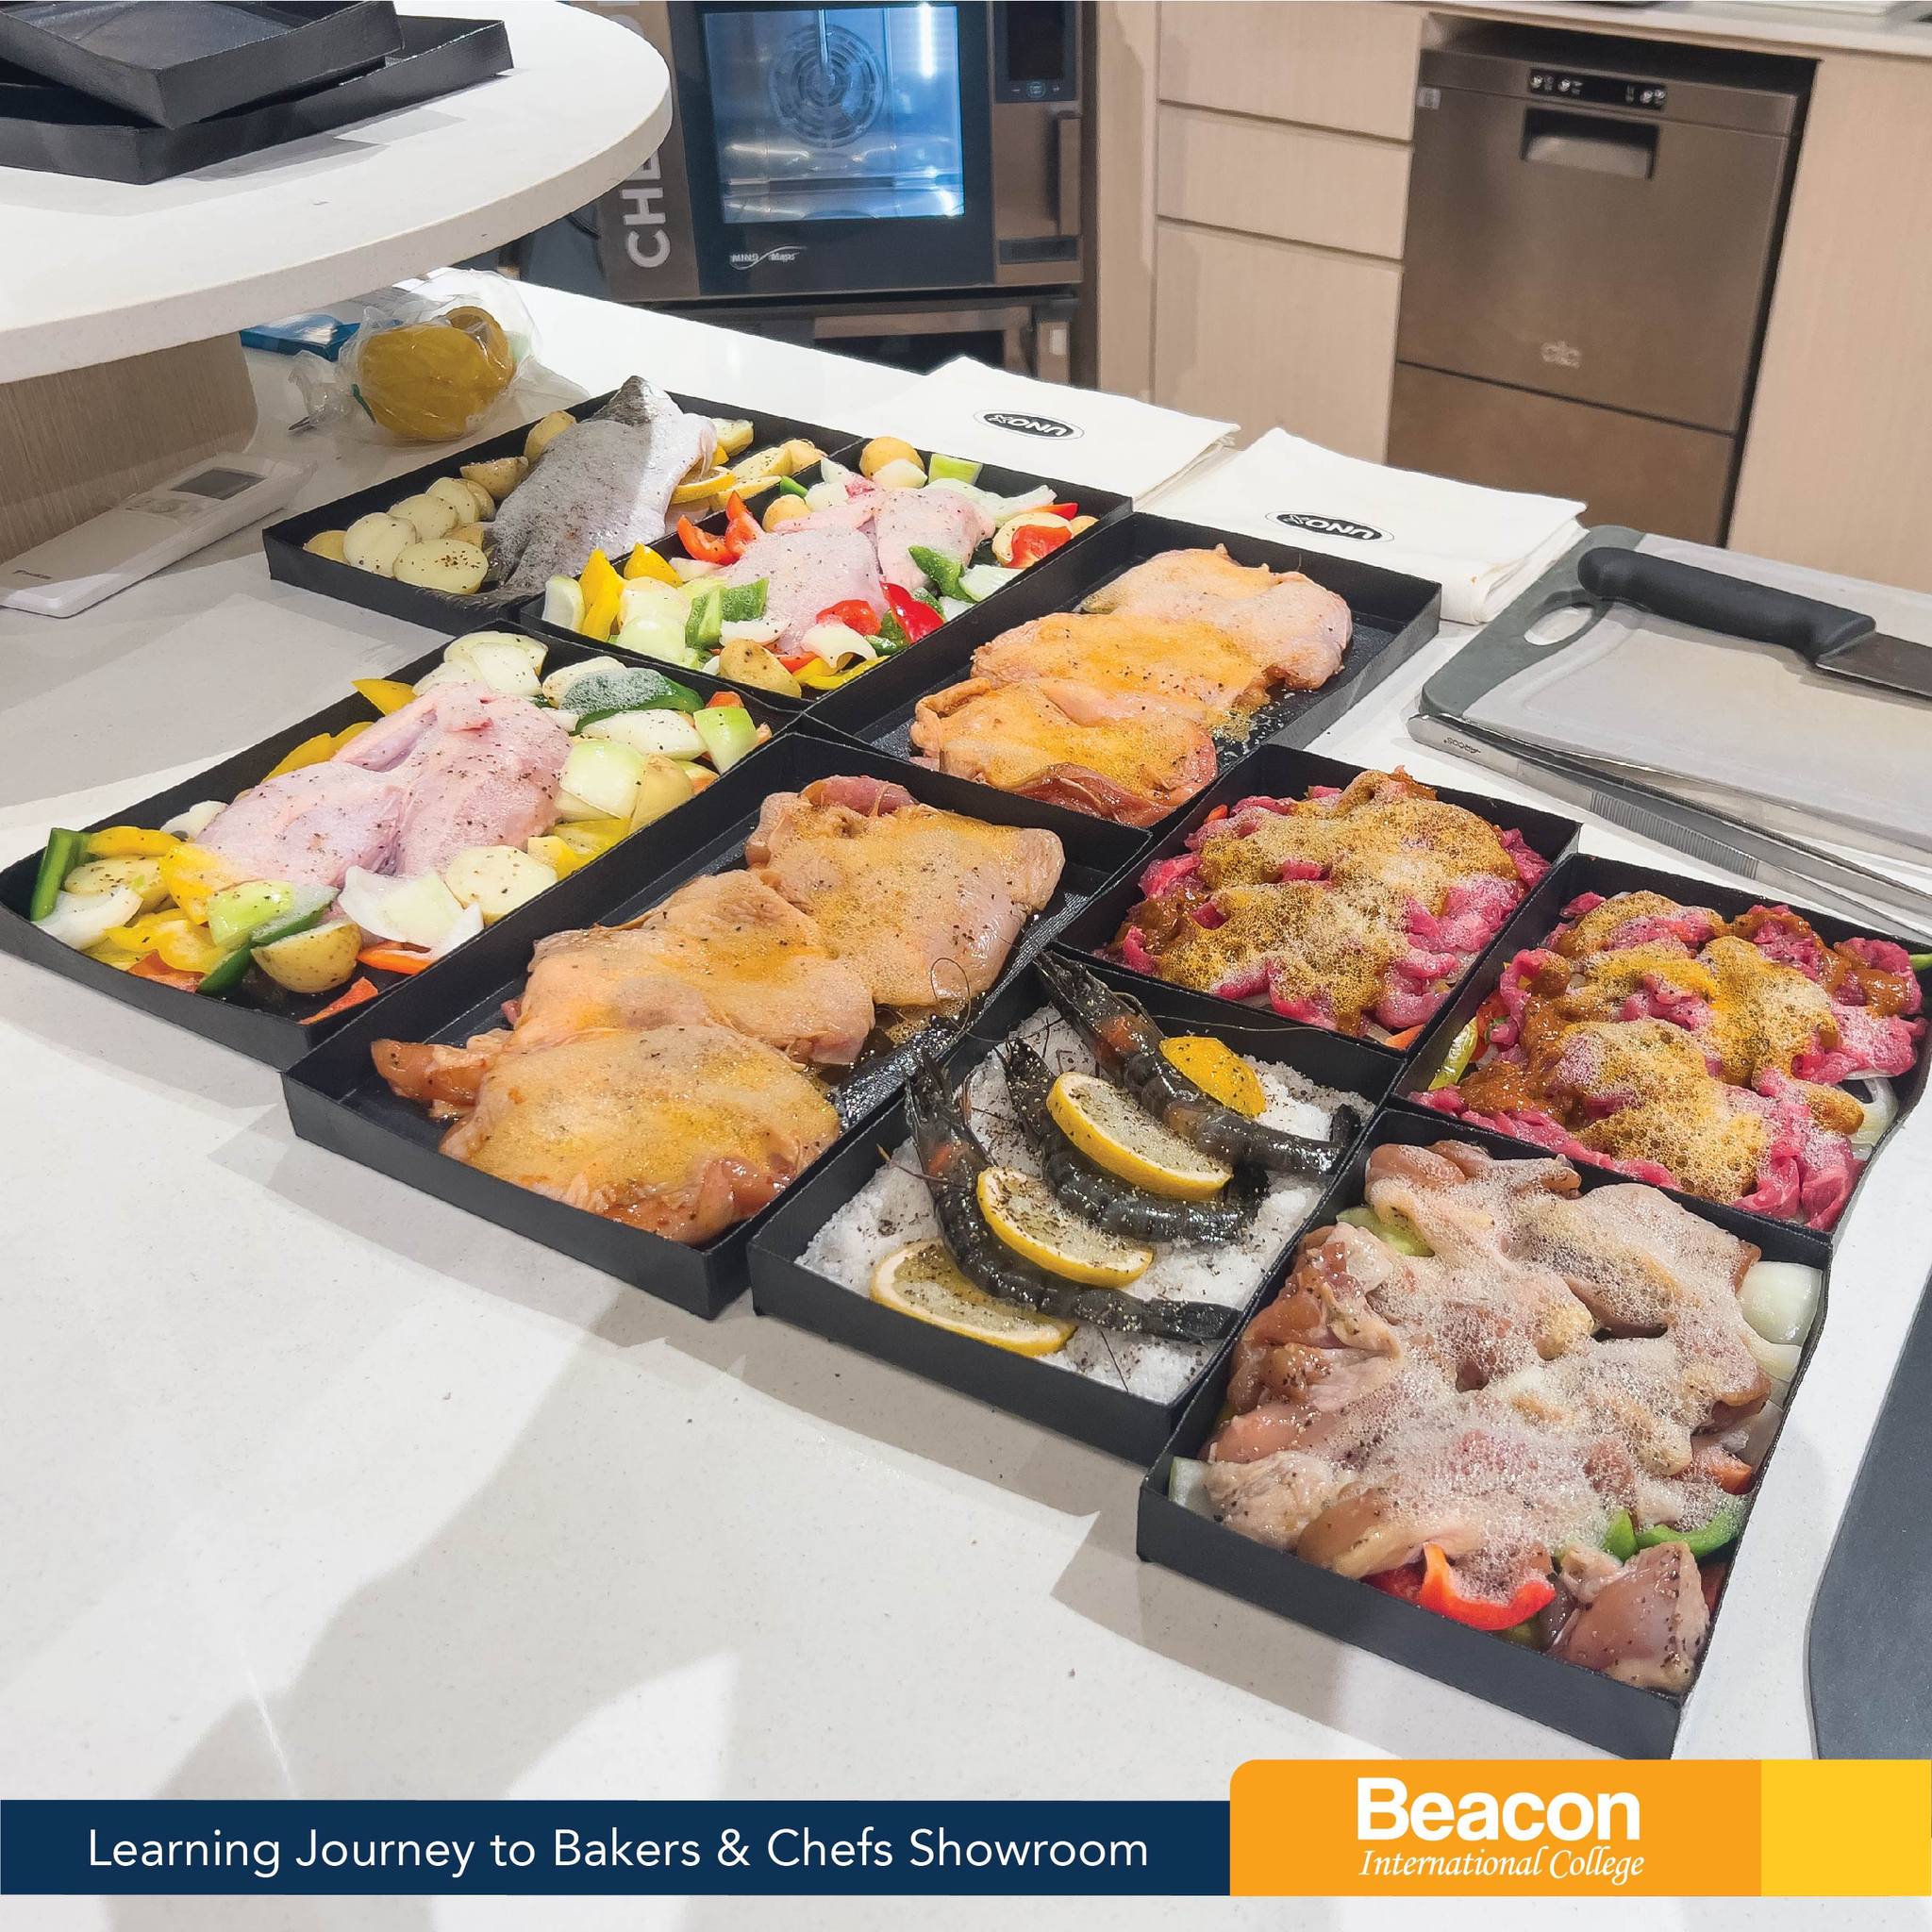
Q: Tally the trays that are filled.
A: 9